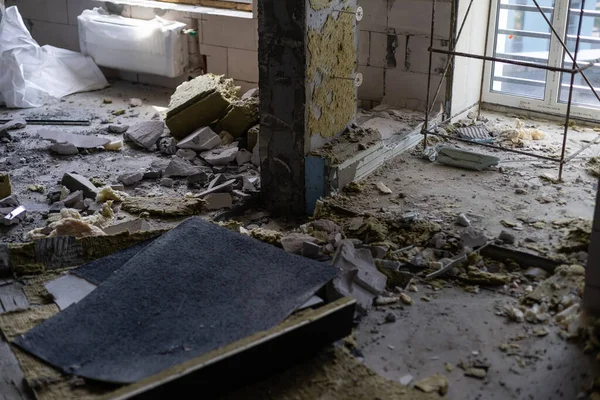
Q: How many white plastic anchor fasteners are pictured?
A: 2